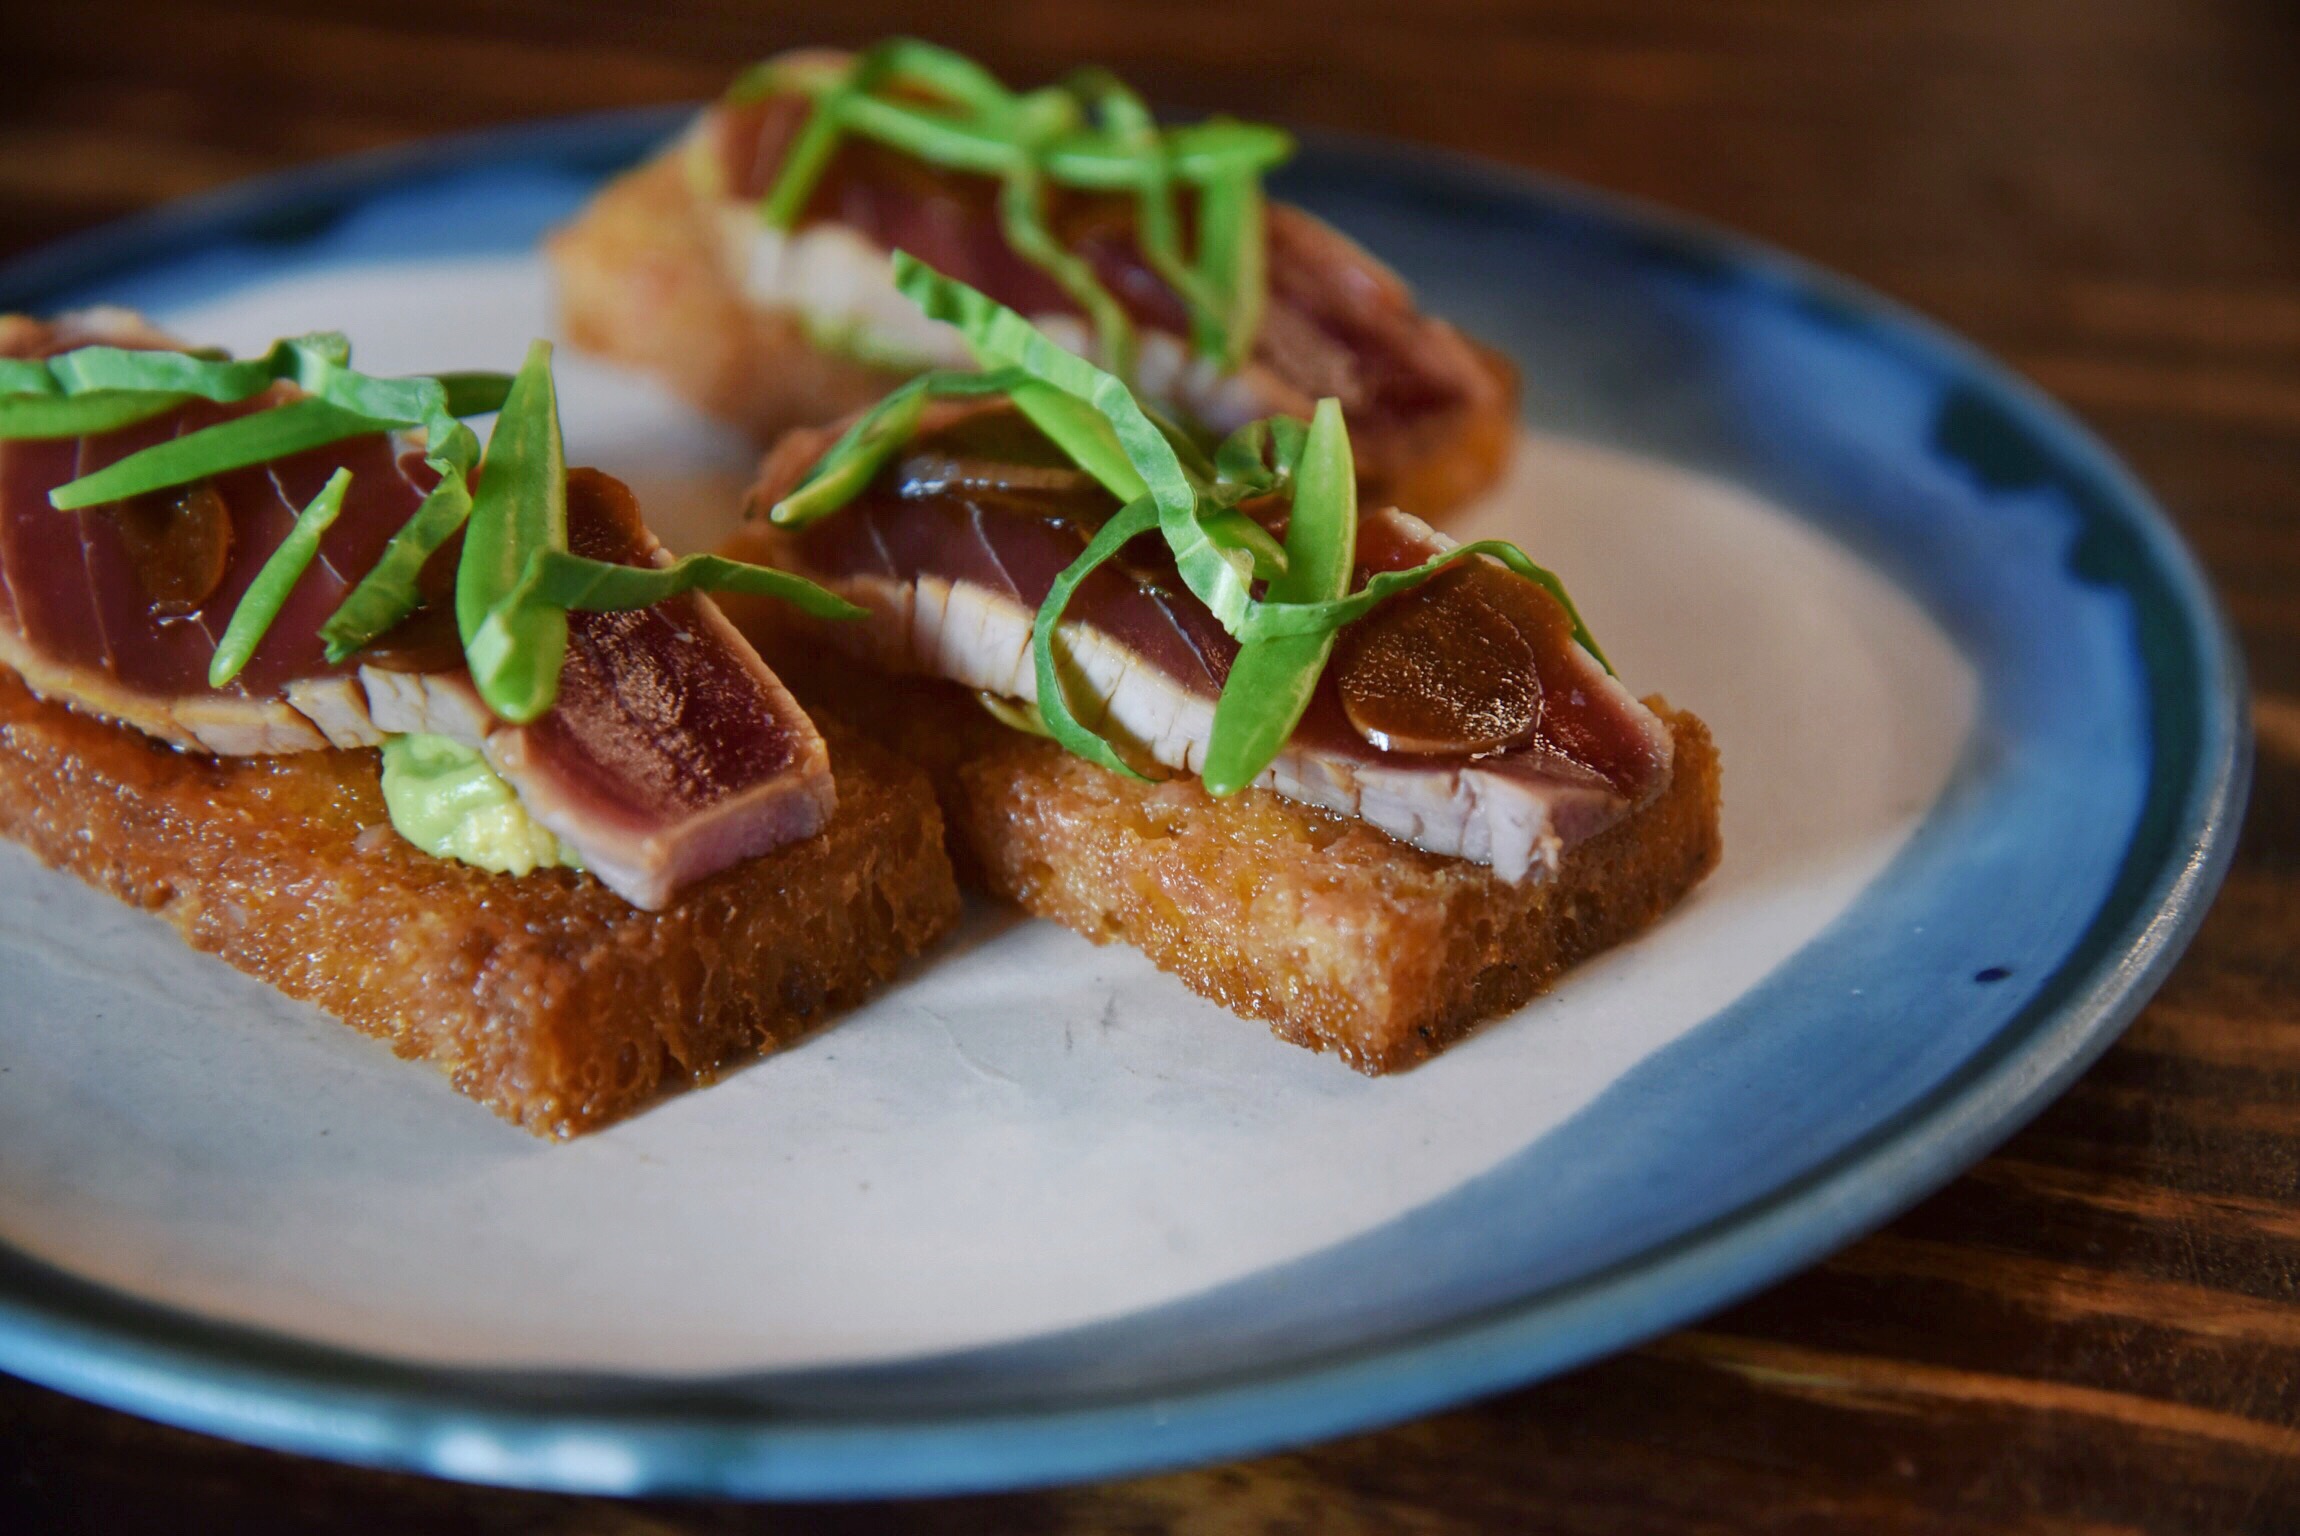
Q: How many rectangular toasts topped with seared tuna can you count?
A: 3